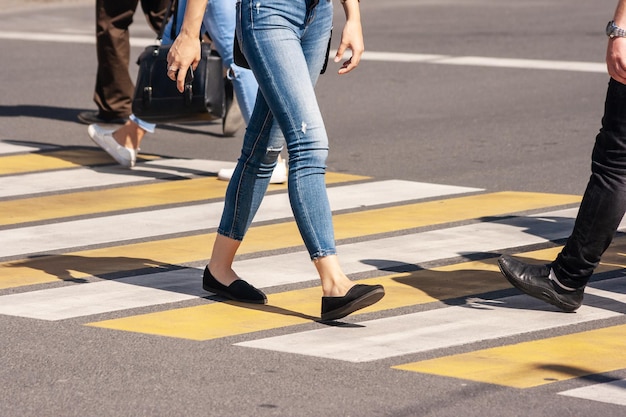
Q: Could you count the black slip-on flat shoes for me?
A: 2